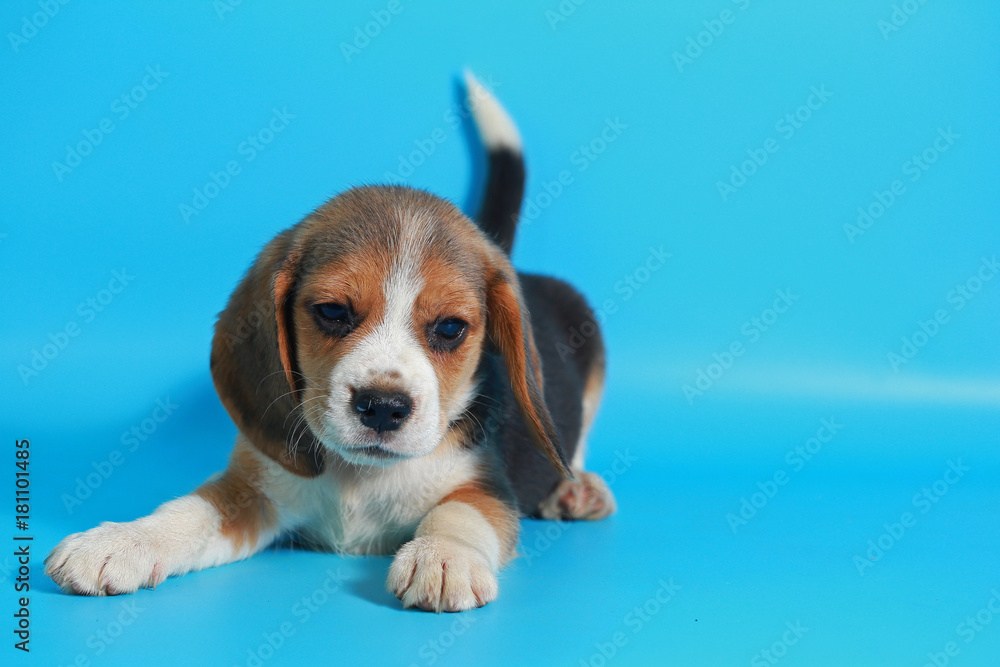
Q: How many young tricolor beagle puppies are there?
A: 1